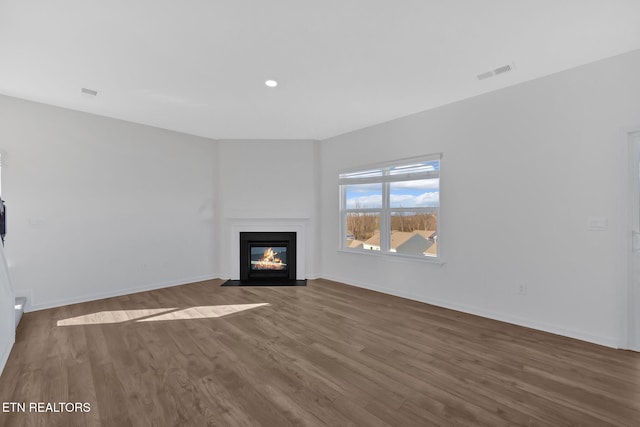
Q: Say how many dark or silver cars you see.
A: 0